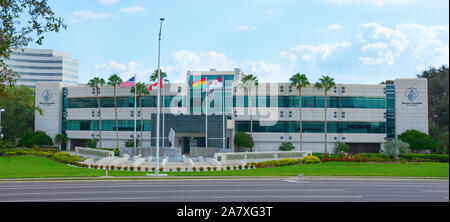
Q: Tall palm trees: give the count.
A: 7